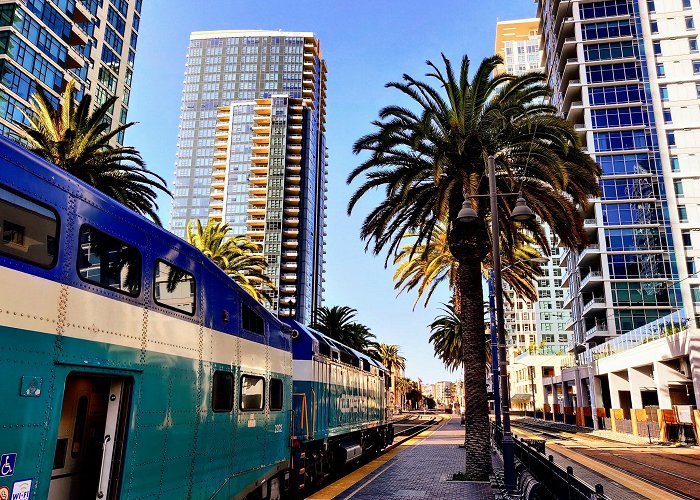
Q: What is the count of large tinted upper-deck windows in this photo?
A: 3